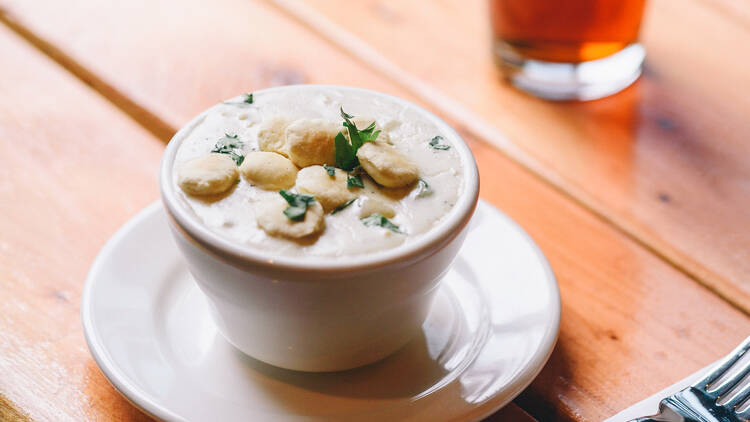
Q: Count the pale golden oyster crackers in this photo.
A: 8